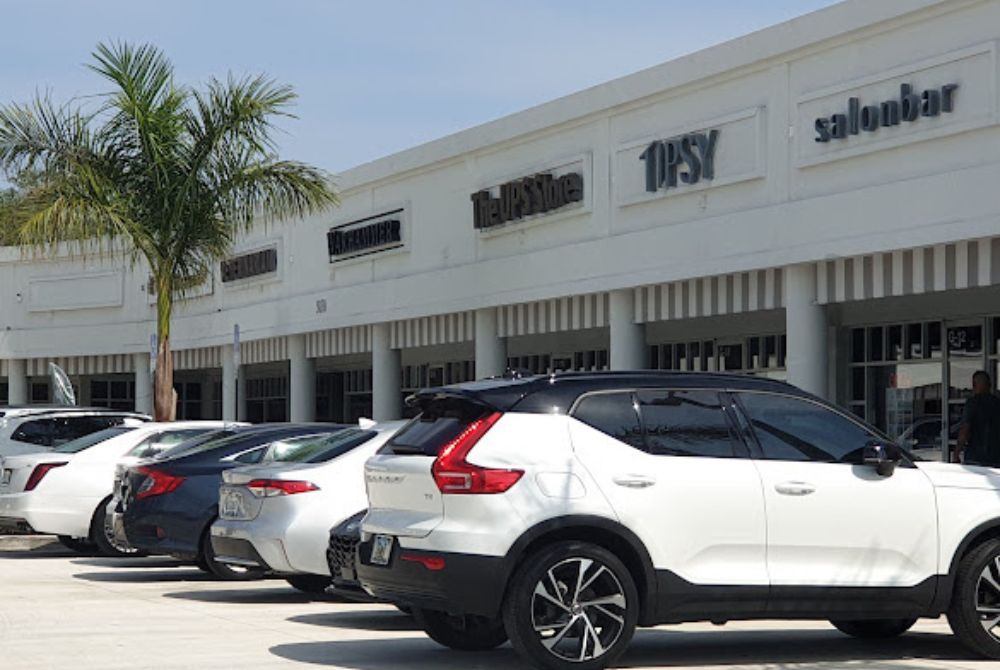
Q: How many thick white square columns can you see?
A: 8